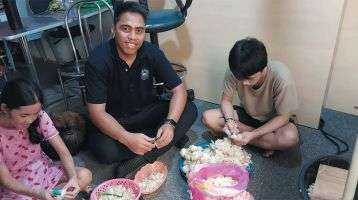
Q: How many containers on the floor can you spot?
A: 5